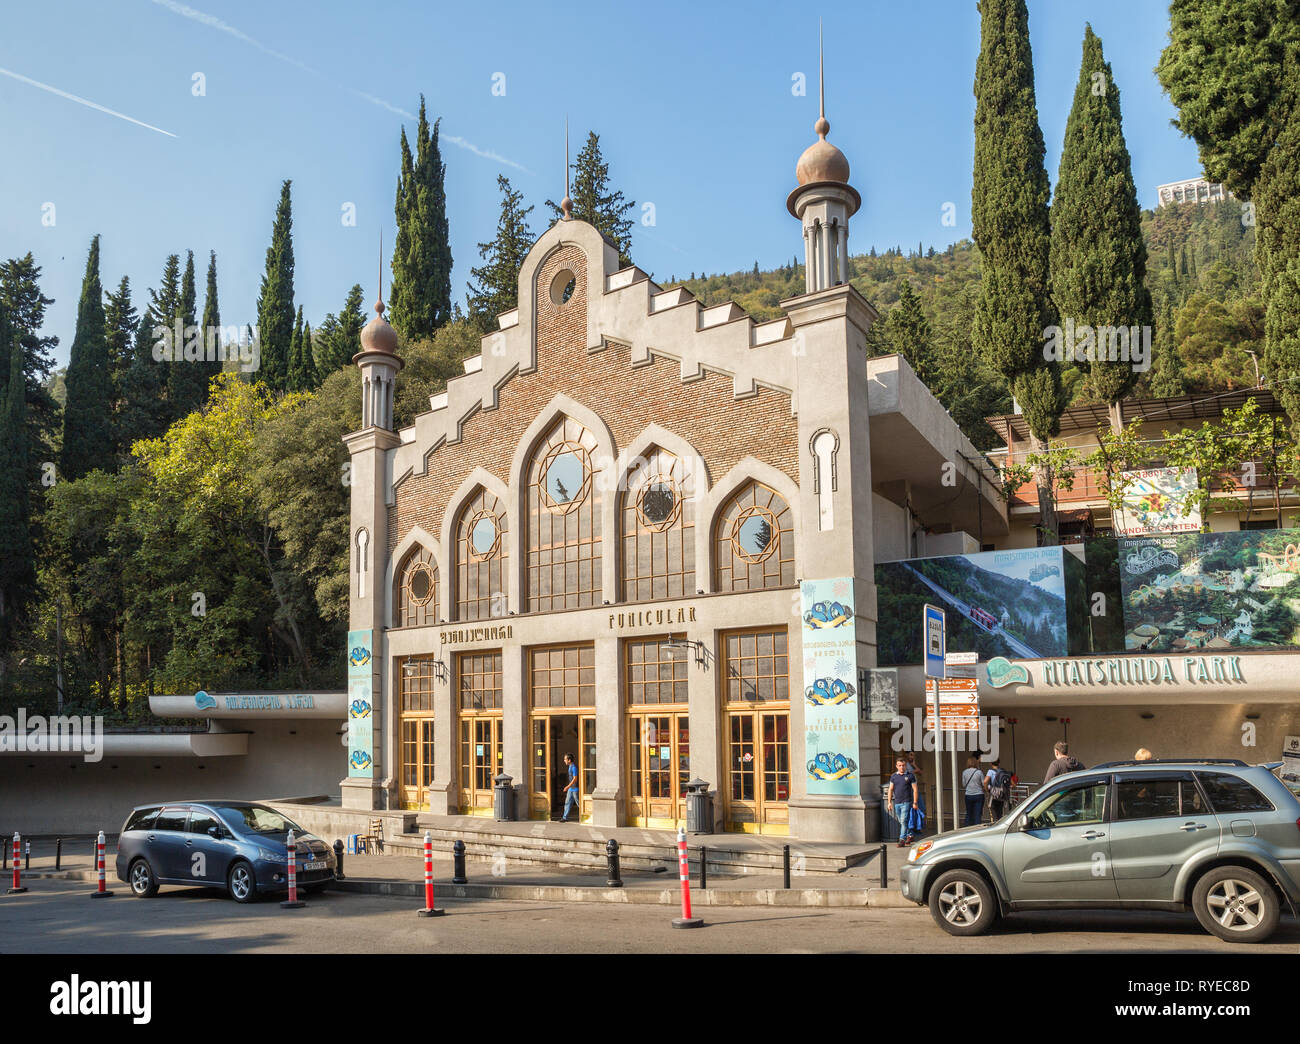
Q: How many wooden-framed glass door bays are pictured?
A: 5